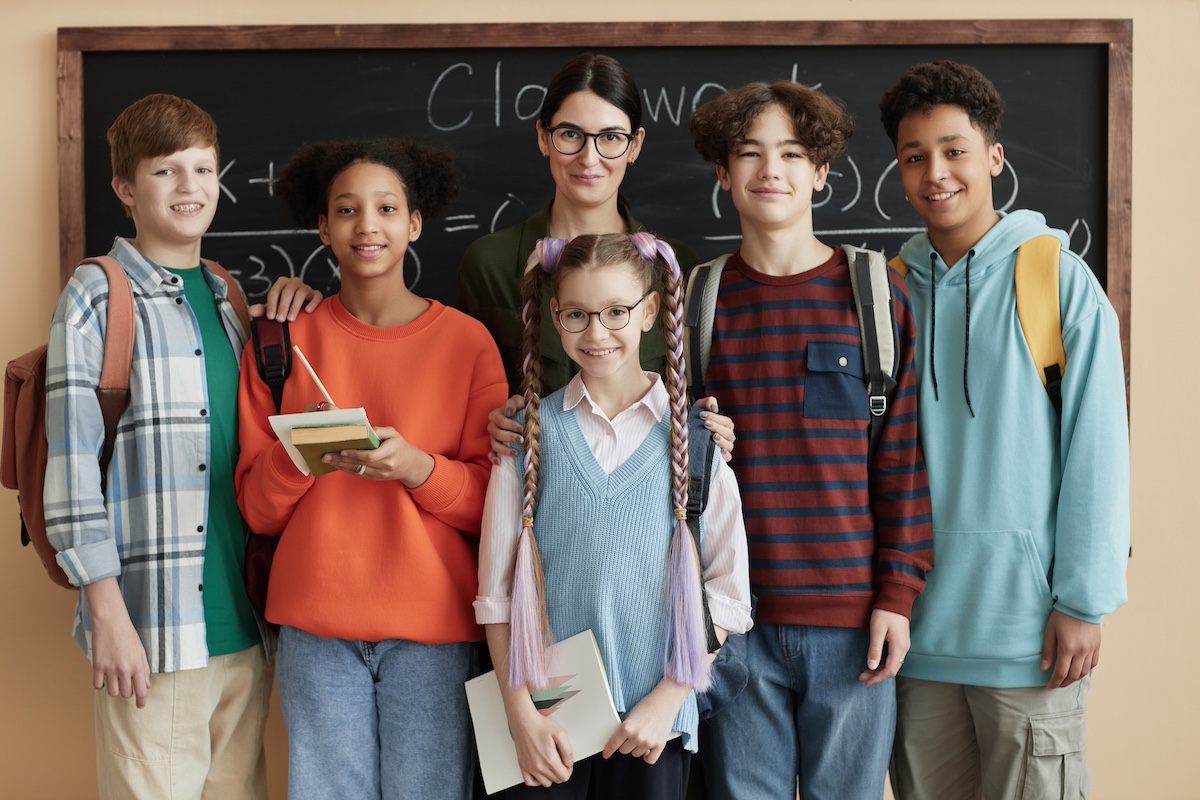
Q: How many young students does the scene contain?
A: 5